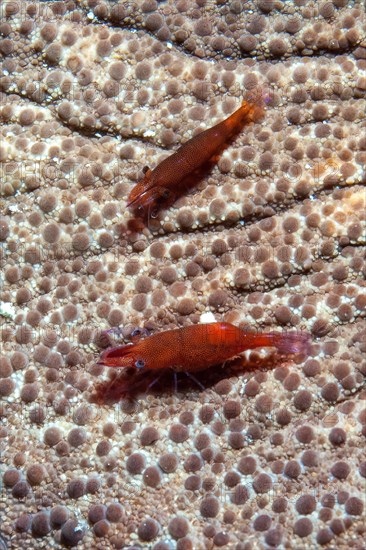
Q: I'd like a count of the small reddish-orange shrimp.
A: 2